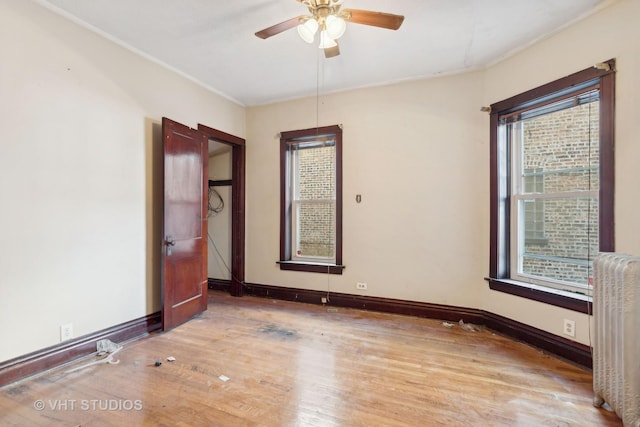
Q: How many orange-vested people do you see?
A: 0